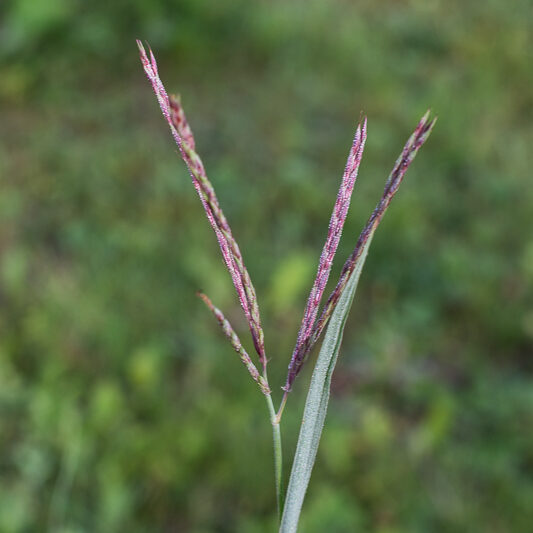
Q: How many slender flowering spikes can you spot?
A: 5